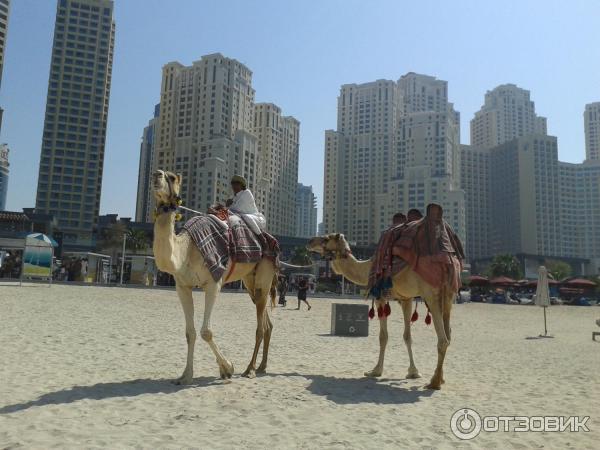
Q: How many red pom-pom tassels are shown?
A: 5